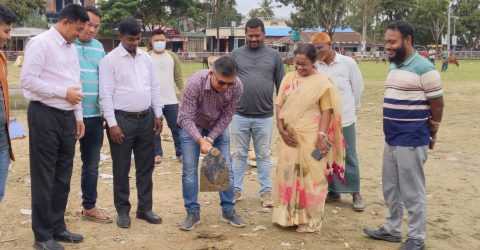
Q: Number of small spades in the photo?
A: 1